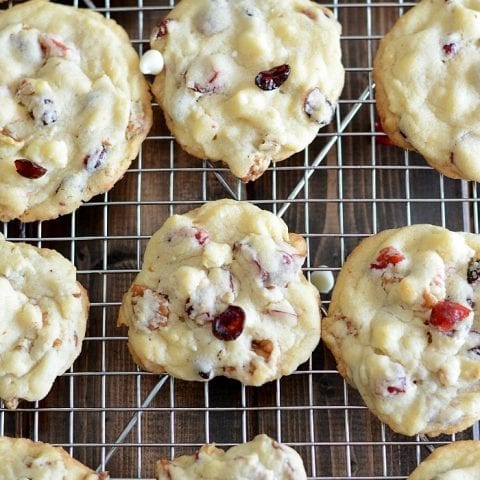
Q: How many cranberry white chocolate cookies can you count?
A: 9